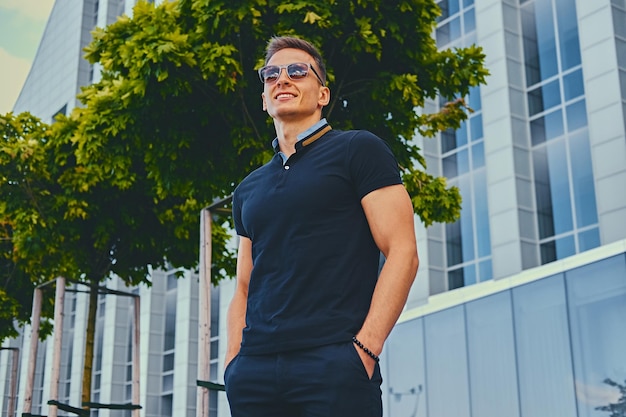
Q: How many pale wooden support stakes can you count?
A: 5